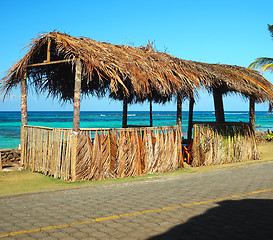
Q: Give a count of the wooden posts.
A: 8